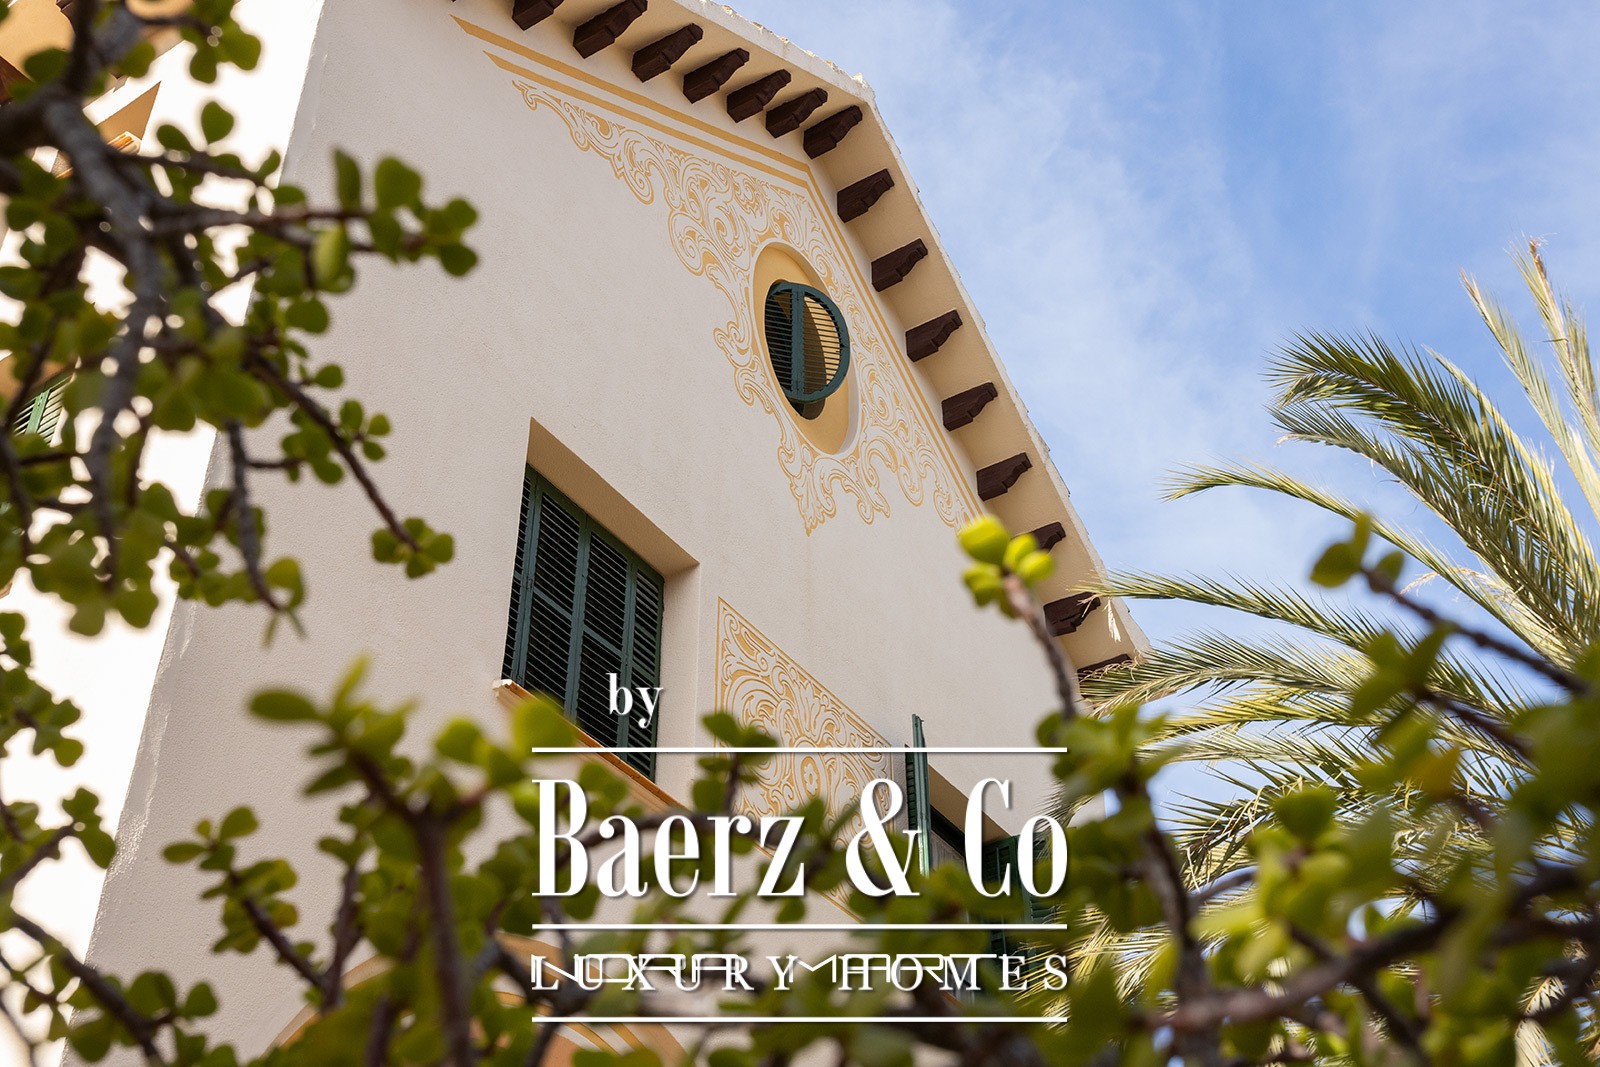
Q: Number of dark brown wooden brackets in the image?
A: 15